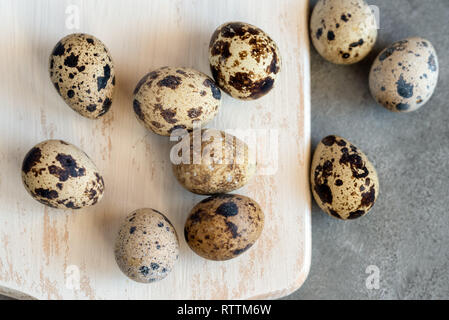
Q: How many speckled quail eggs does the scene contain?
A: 10